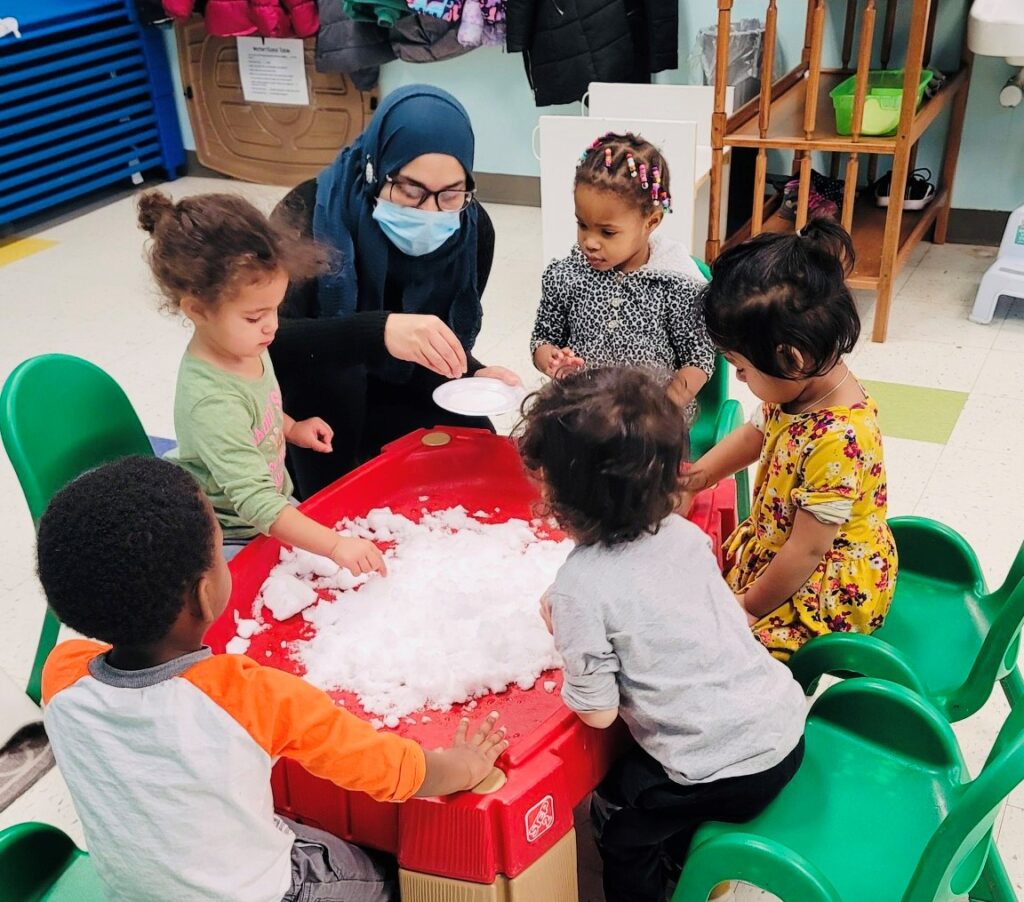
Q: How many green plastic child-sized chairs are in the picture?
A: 5